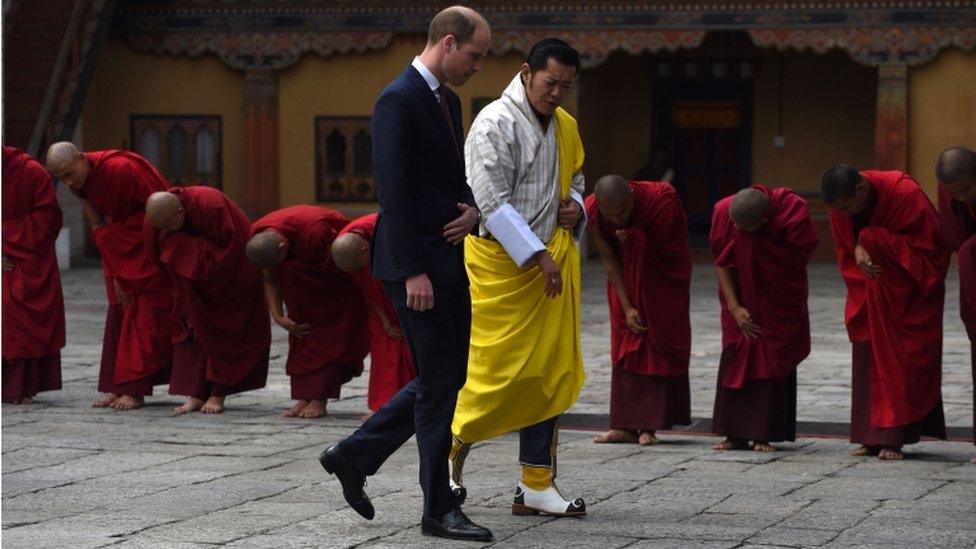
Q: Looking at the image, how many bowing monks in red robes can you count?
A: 9